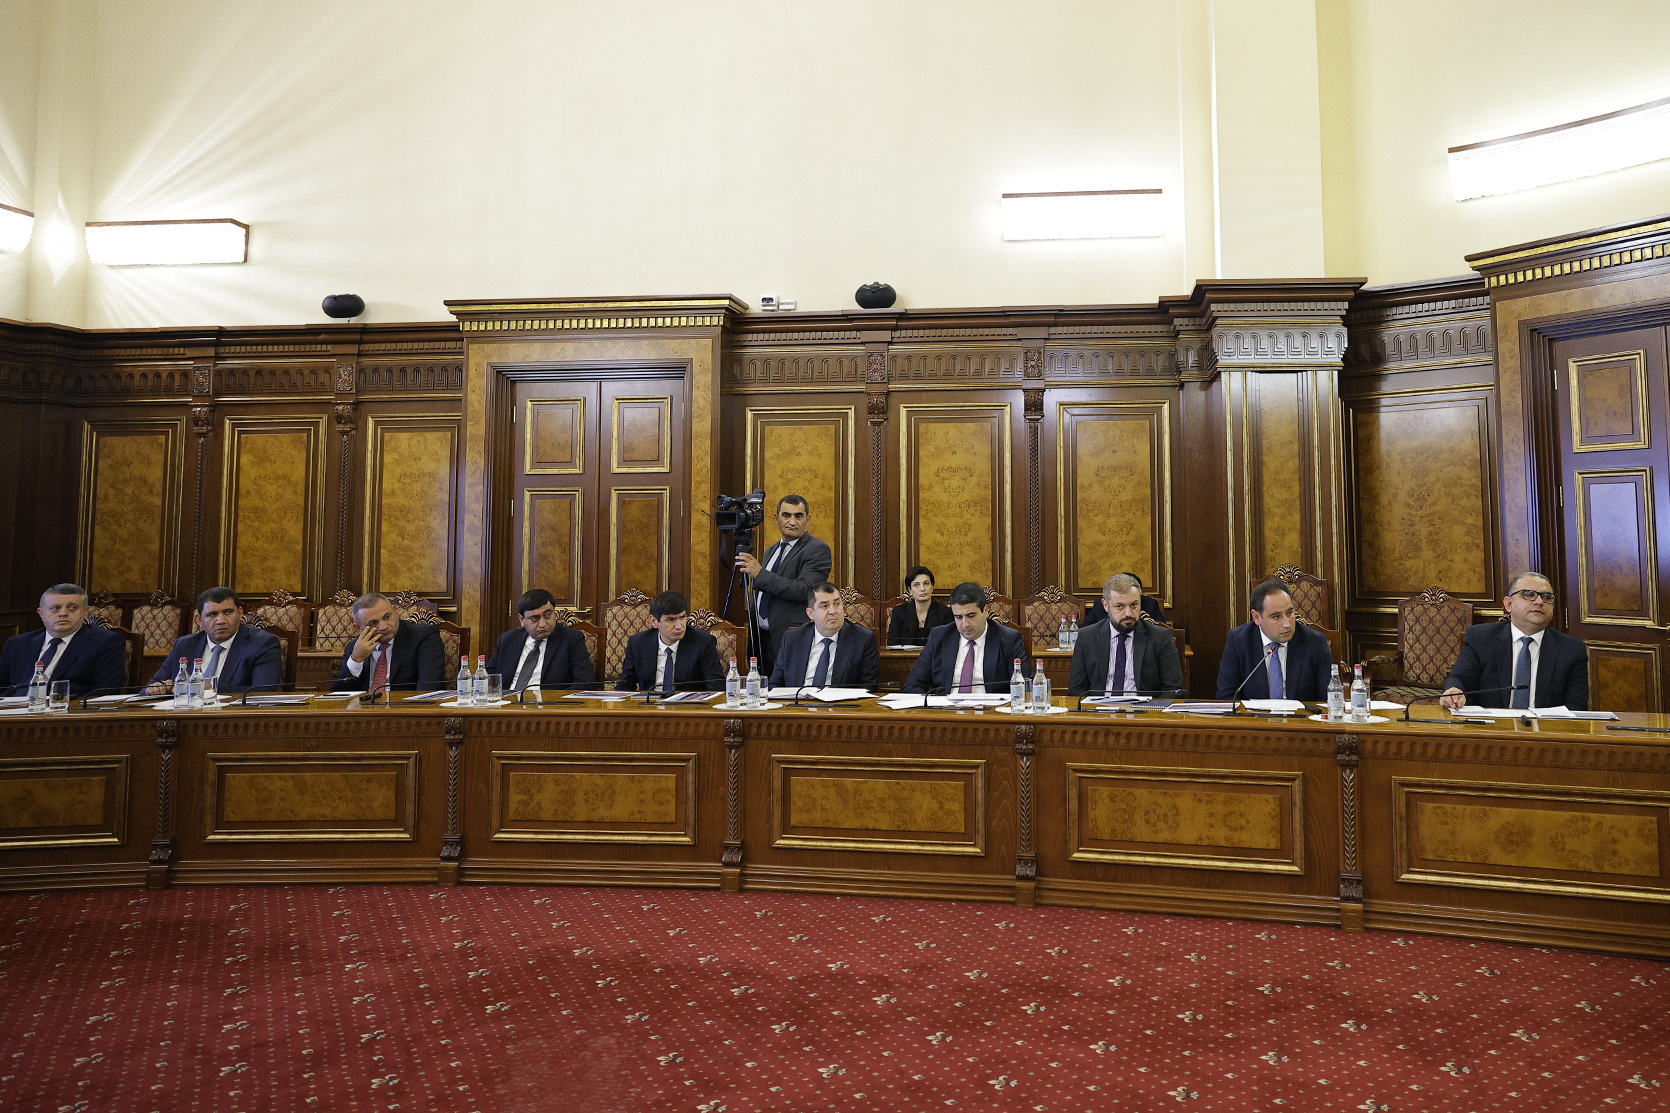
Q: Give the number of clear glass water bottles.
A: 13